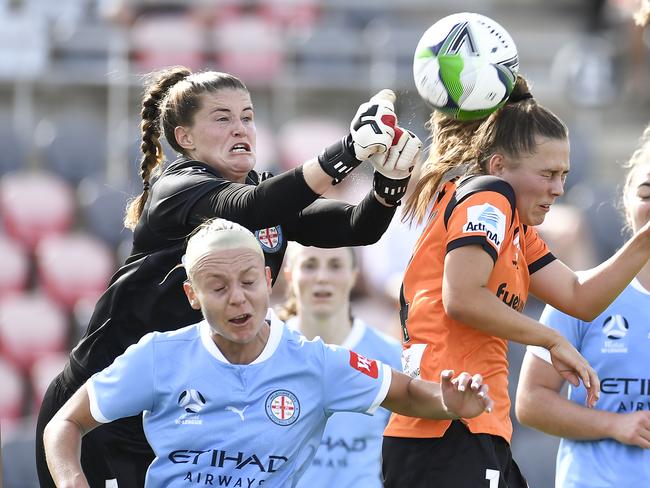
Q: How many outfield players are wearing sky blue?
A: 3